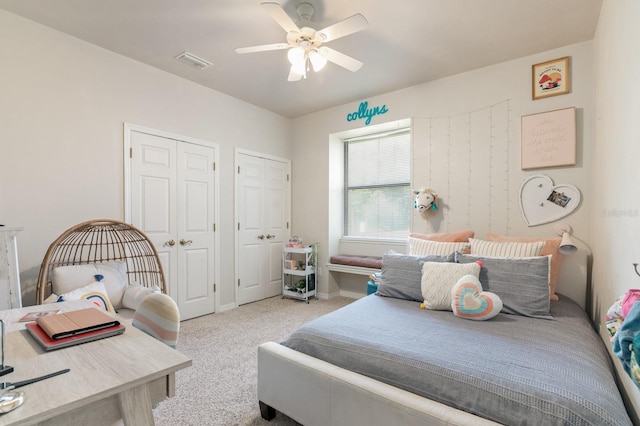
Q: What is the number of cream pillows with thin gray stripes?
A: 2